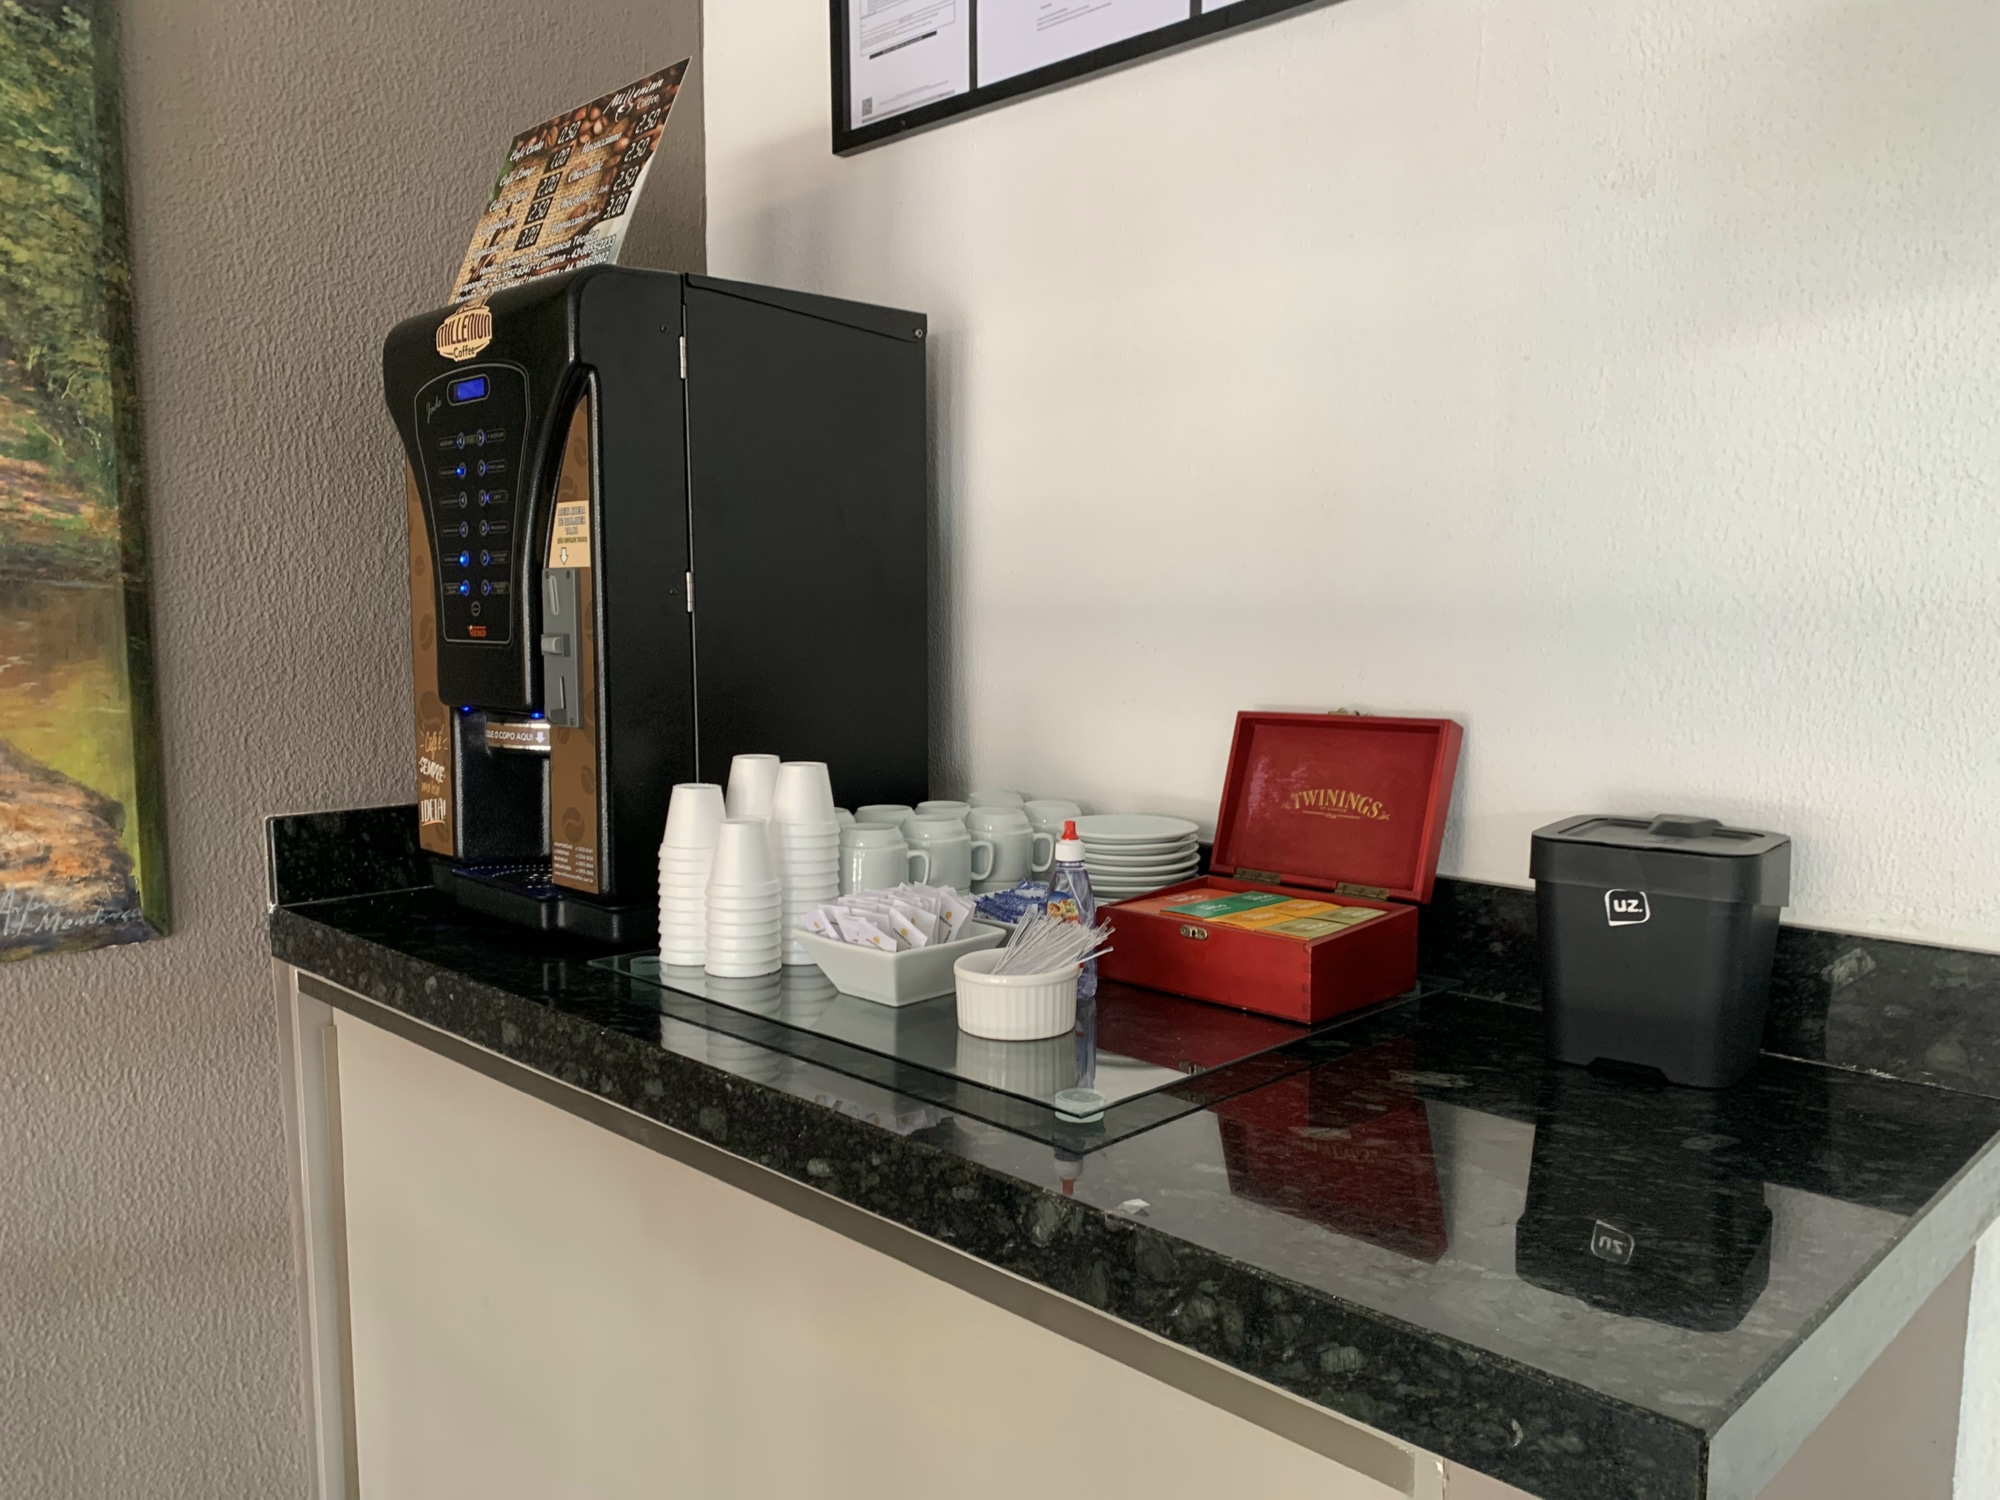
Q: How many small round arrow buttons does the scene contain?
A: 12